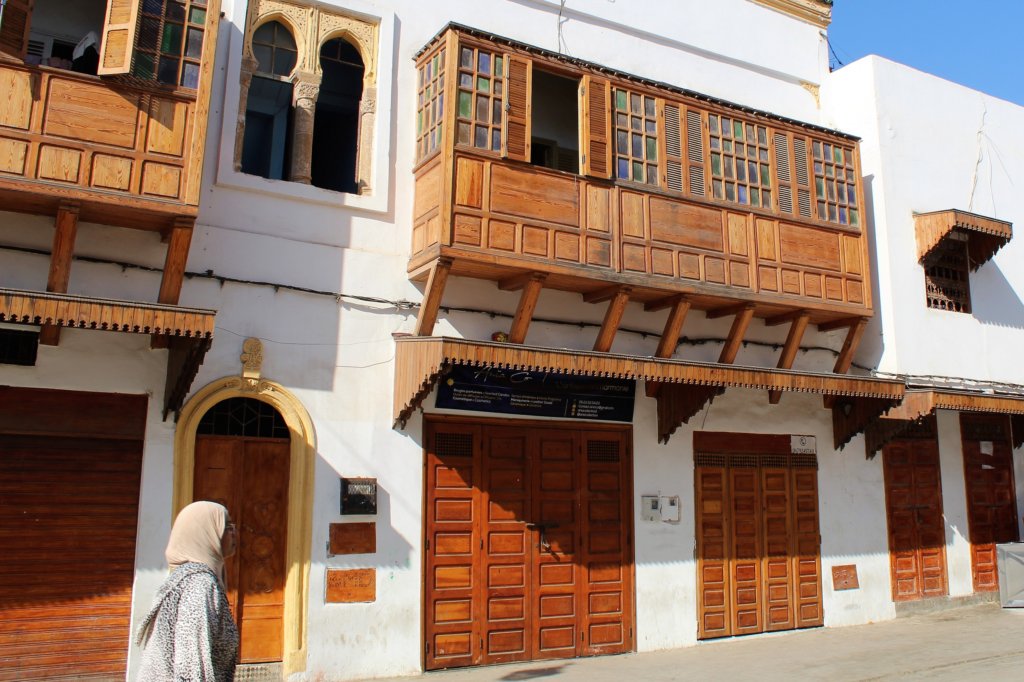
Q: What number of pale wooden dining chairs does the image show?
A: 0